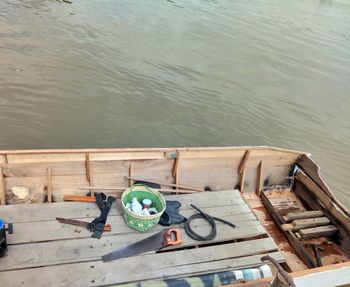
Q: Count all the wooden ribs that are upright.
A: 7